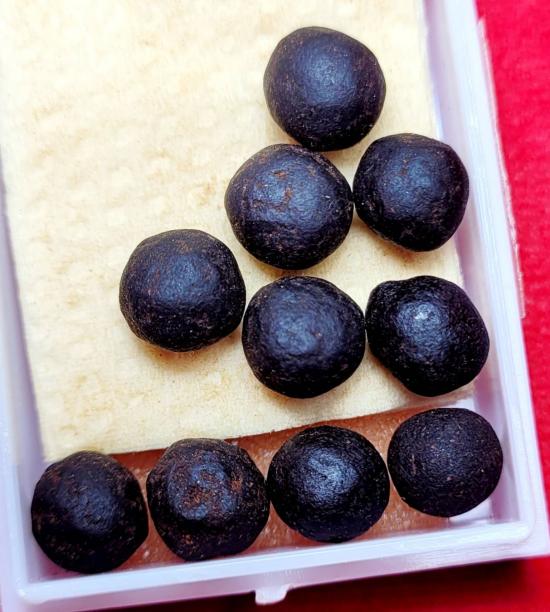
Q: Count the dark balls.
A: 10